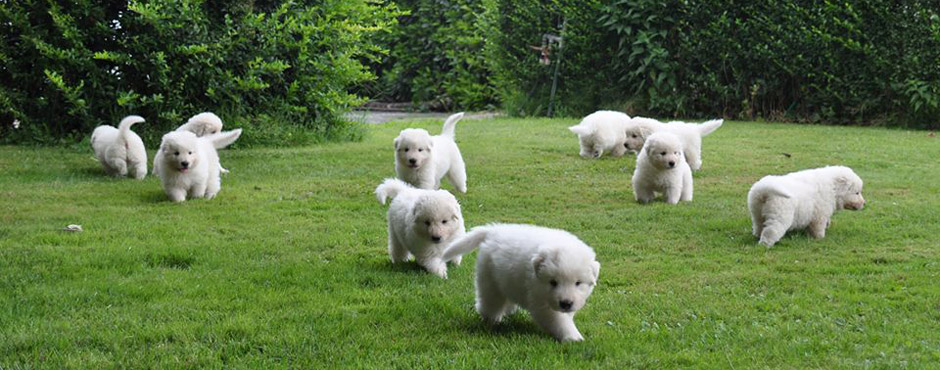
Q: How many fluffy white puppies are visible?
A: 10